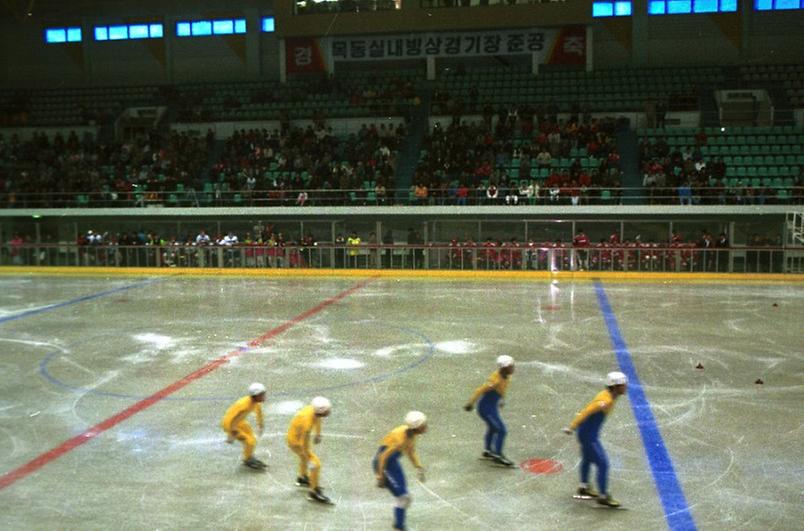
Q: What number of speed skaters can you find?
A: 5